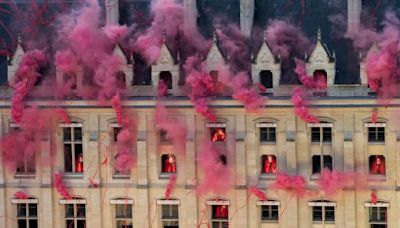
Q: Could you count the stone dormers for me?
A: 8